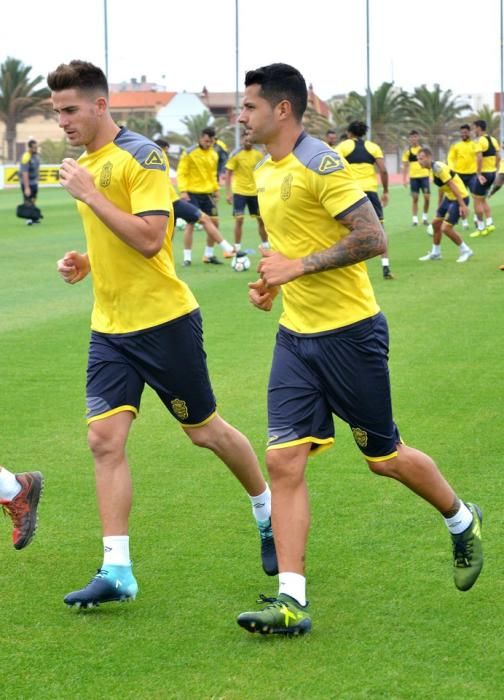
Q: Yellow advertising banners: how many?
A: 1